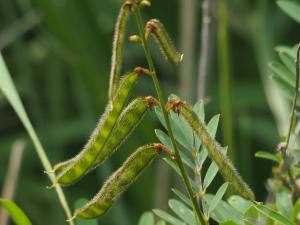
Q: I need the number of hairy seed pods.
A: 6